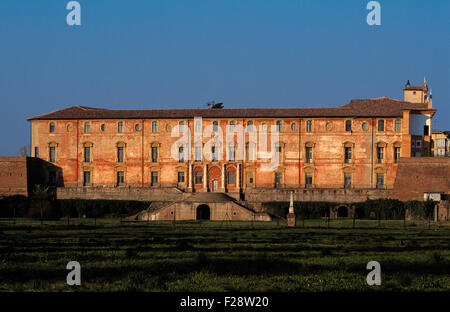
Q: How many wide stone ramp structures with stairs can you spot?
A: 1